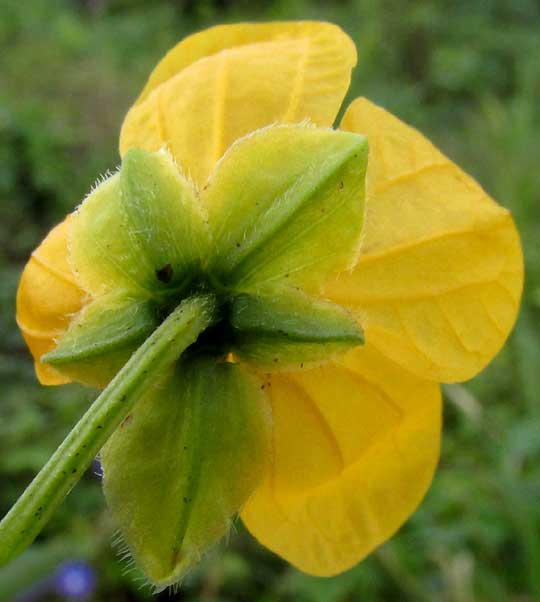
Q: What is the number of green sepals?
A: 5